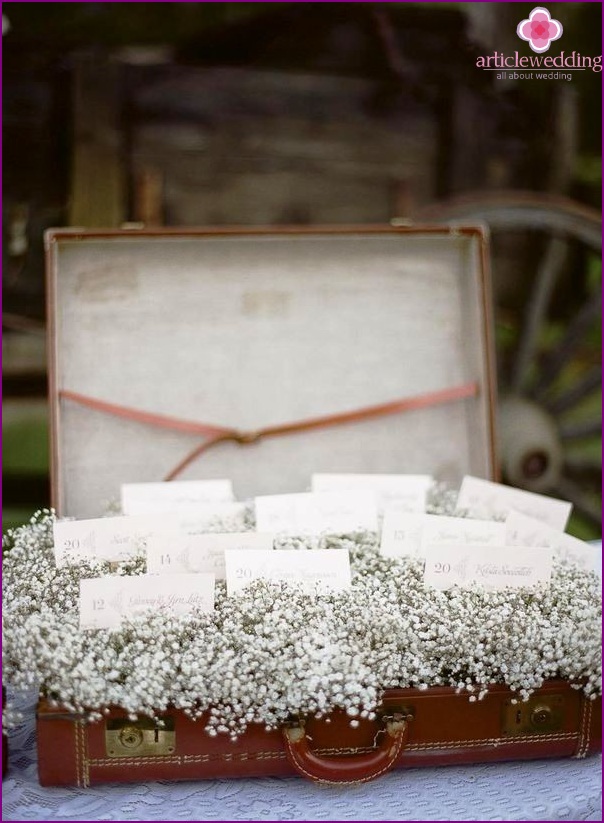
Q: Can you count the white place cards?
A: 11